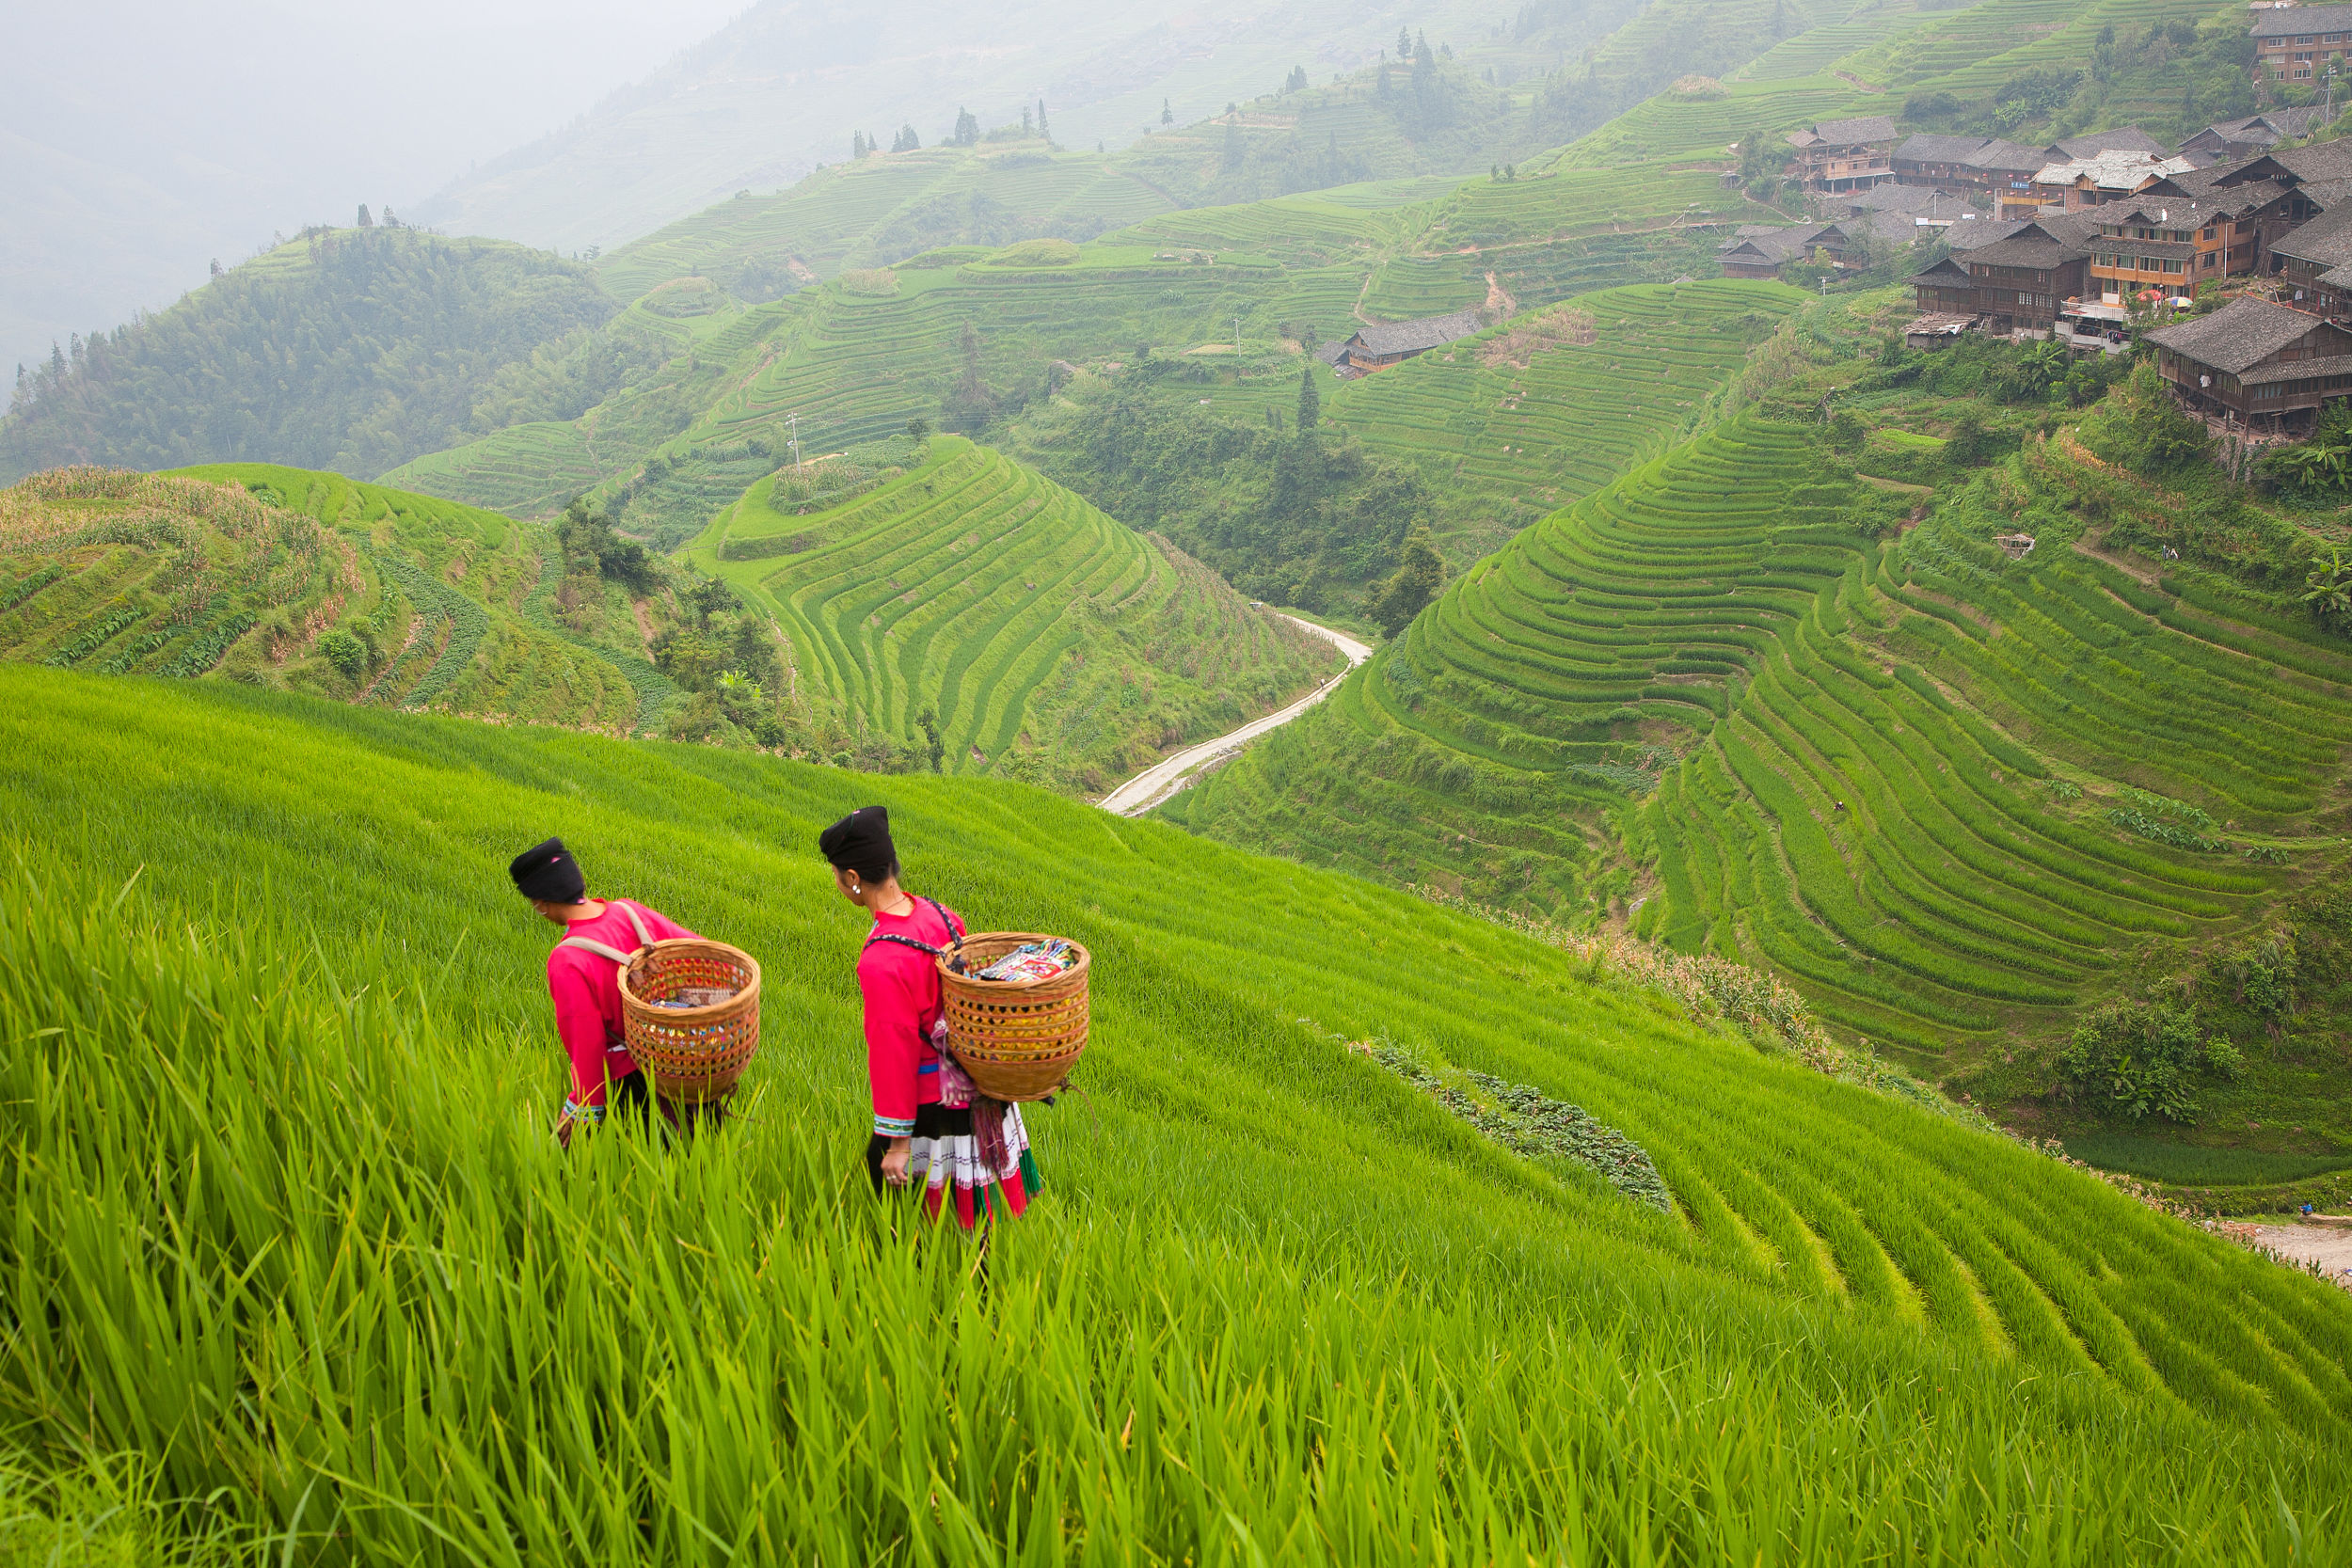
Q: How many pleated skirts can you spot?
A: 1